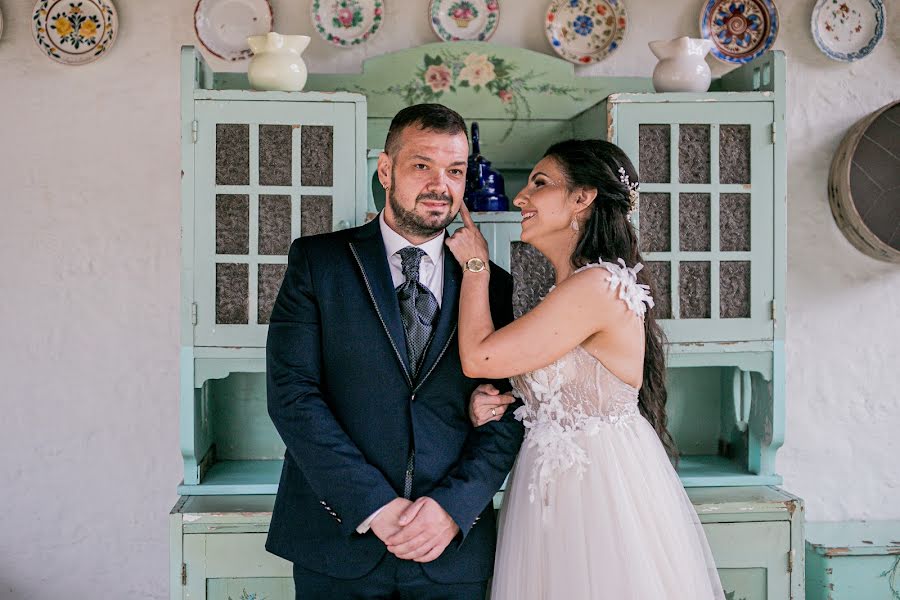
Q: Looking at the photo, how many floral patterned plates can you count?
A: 6